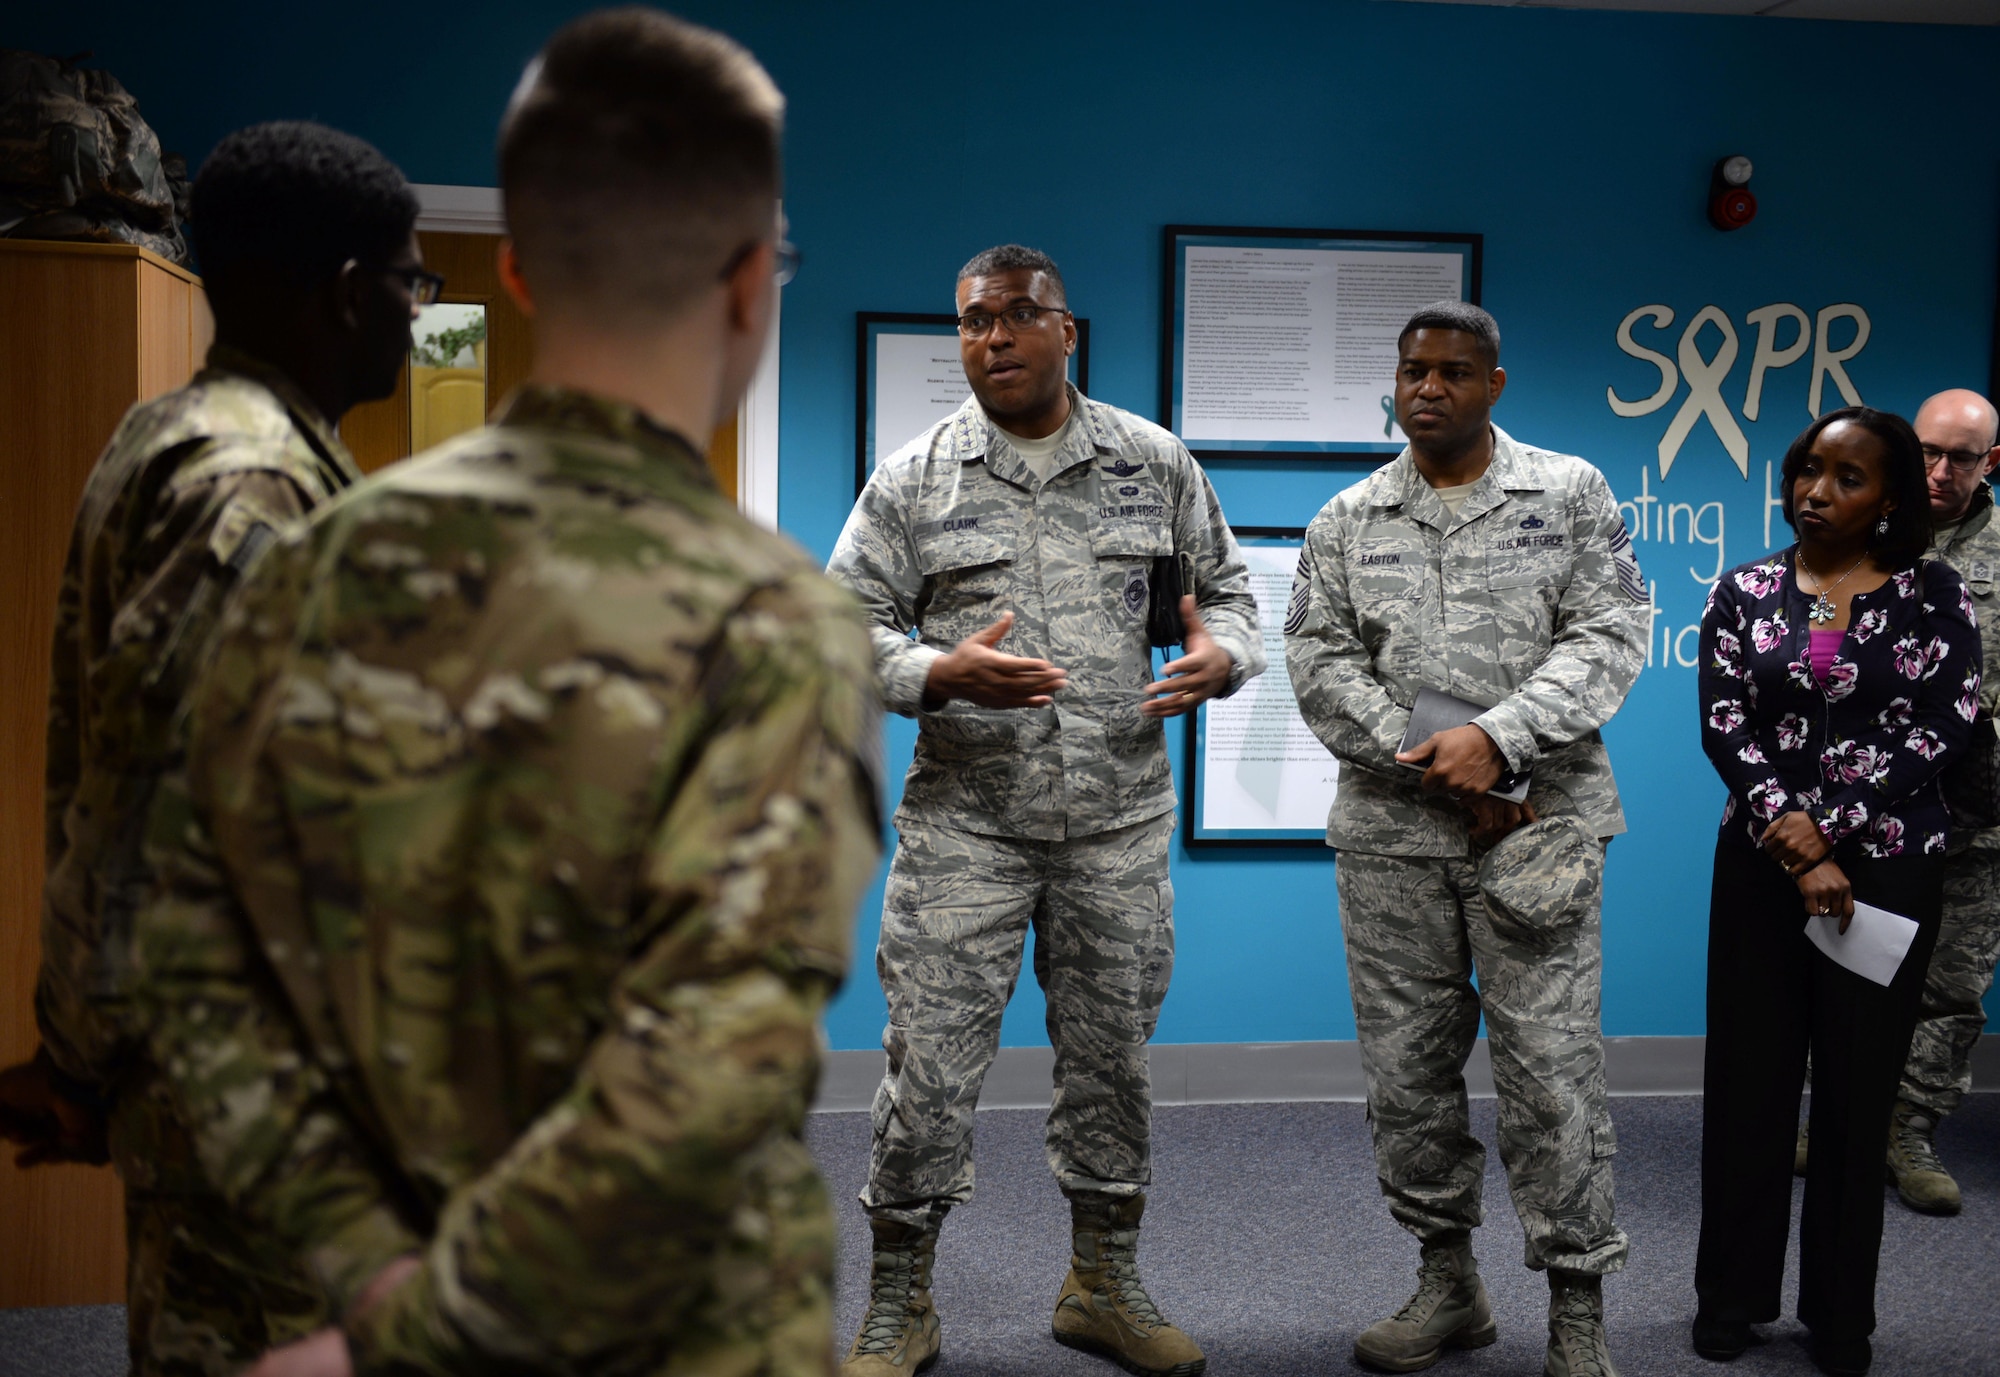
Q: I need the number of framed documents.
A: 3